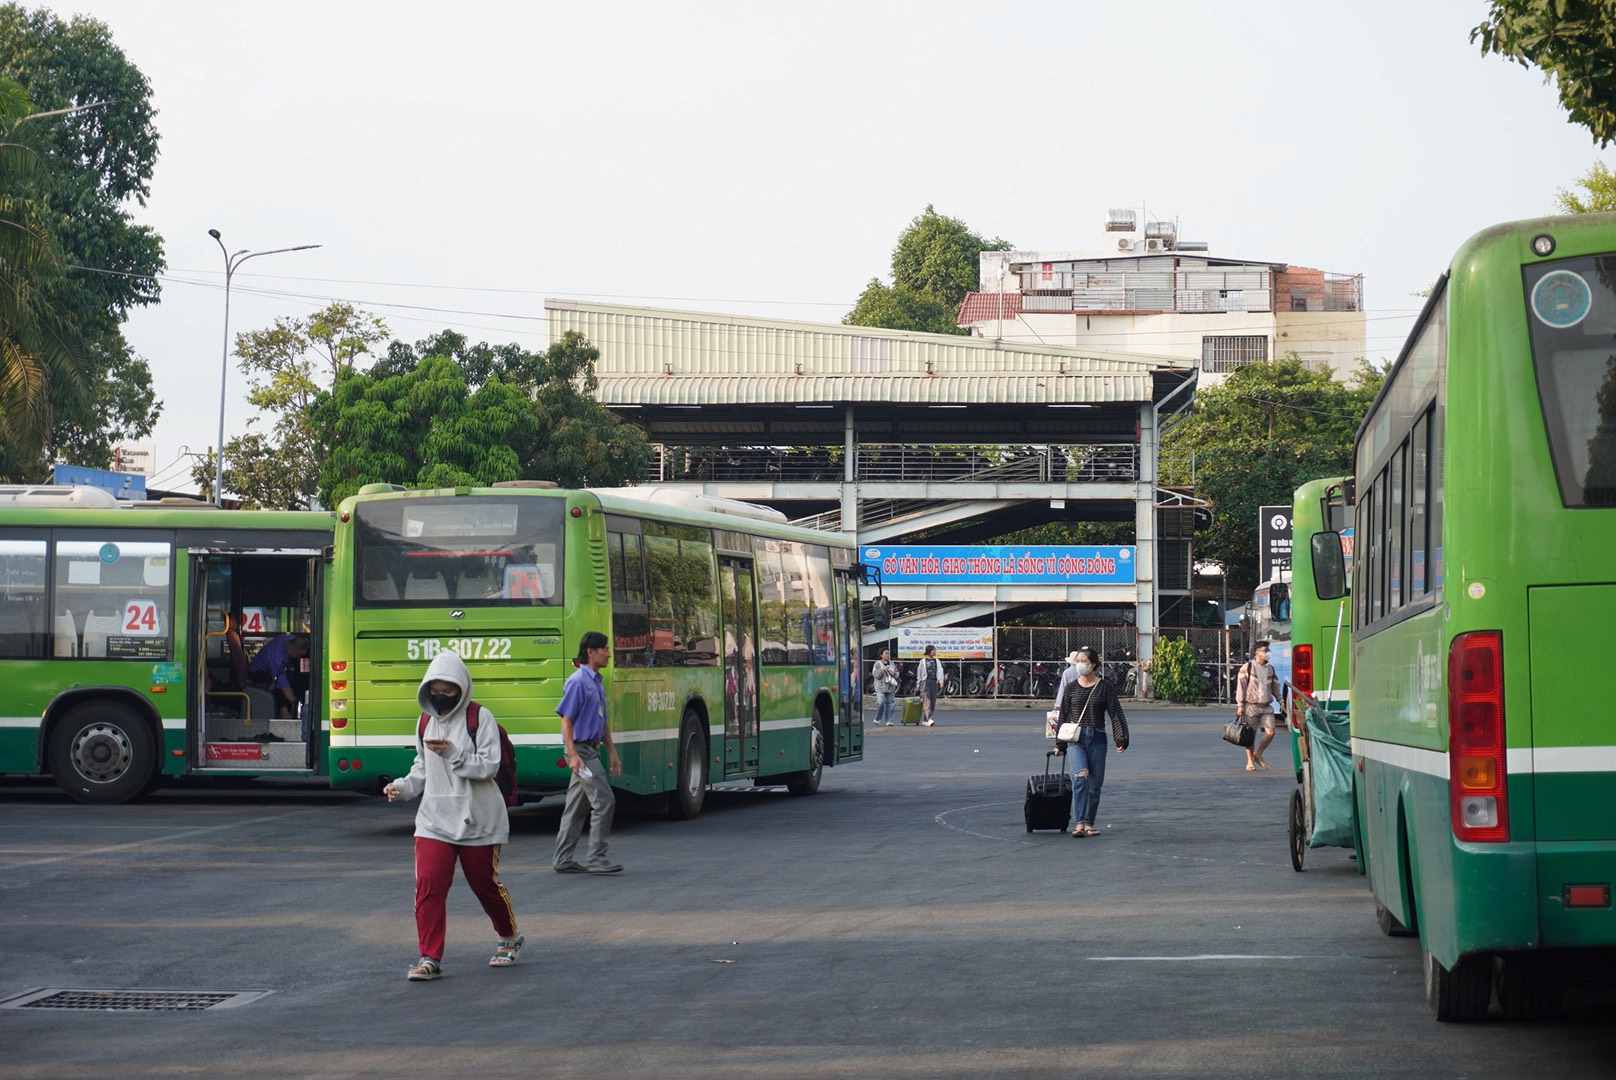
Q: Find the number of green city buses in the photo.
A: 4